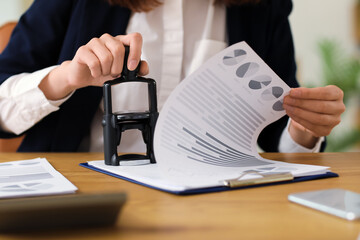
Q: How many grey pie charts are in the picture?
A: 5